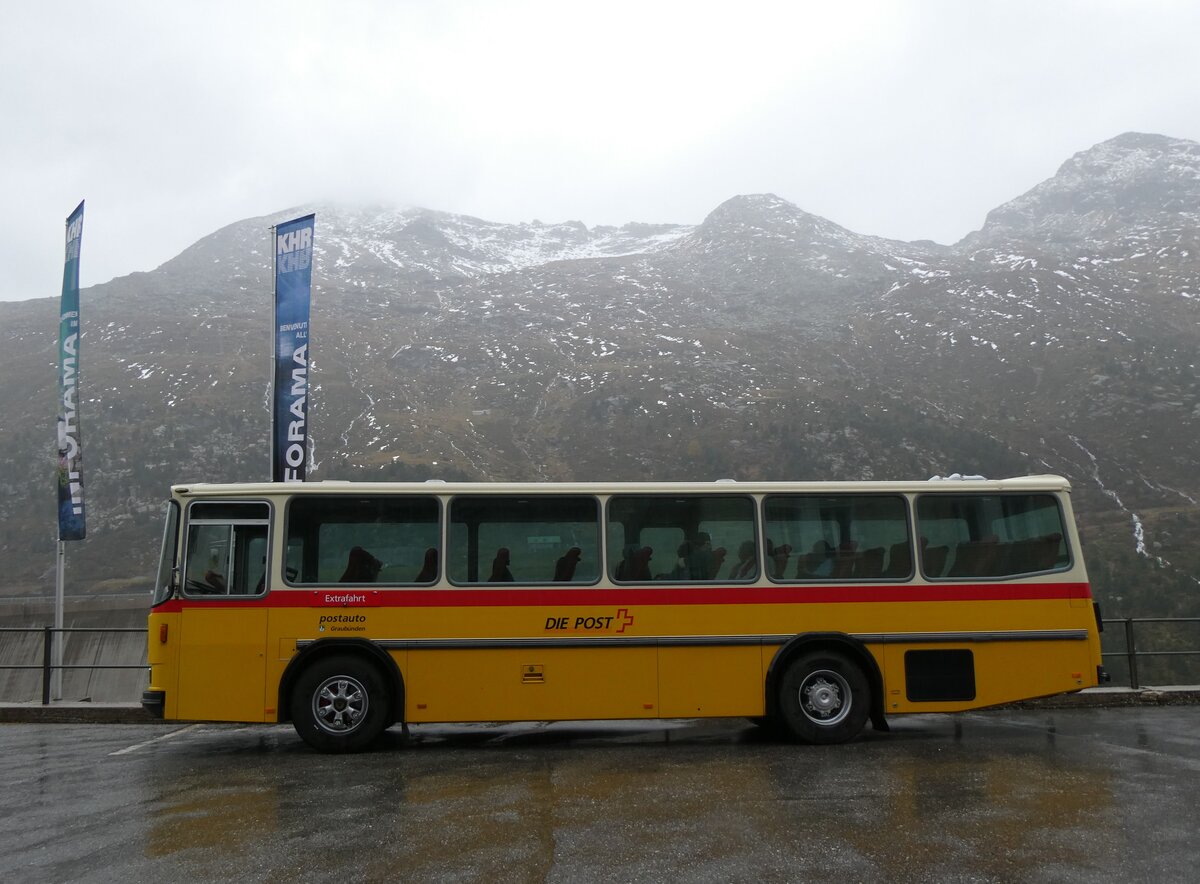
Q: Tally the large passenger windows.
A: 5